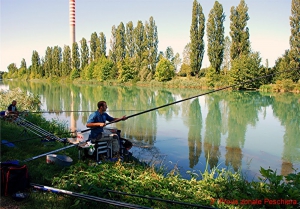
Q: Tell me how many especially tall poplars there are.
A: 4